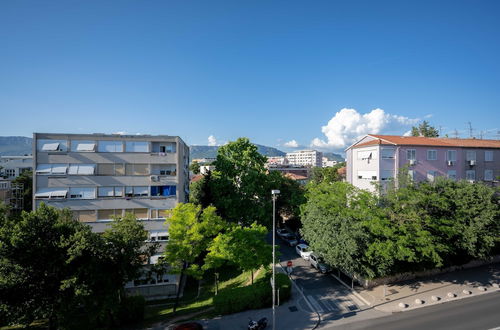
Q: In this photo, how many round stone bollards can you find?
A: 7